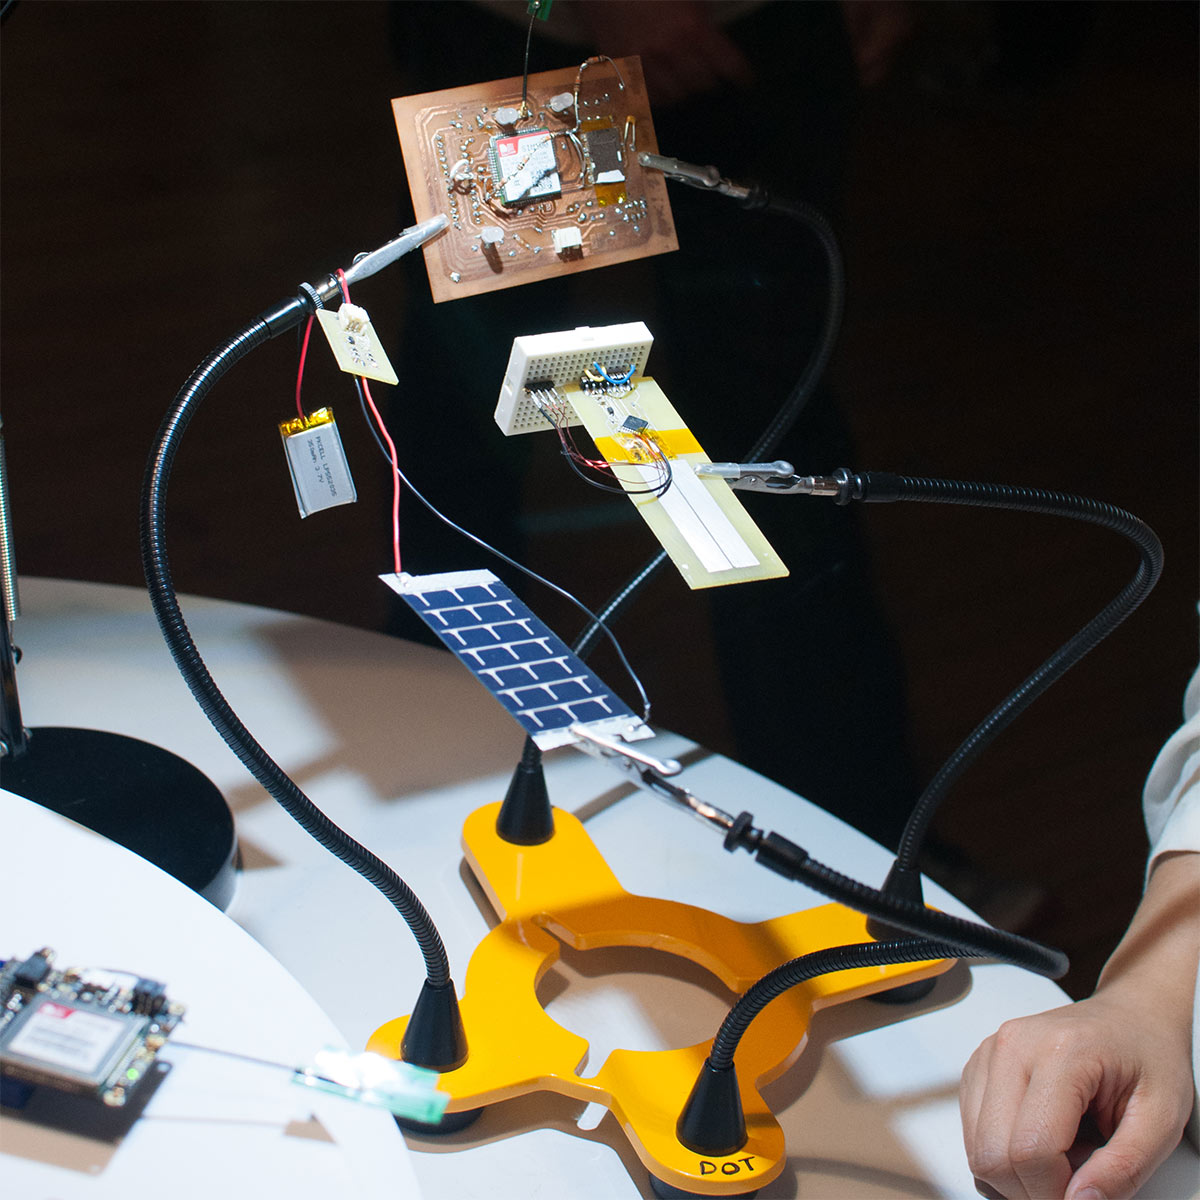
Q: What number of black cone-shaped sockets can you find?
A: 4